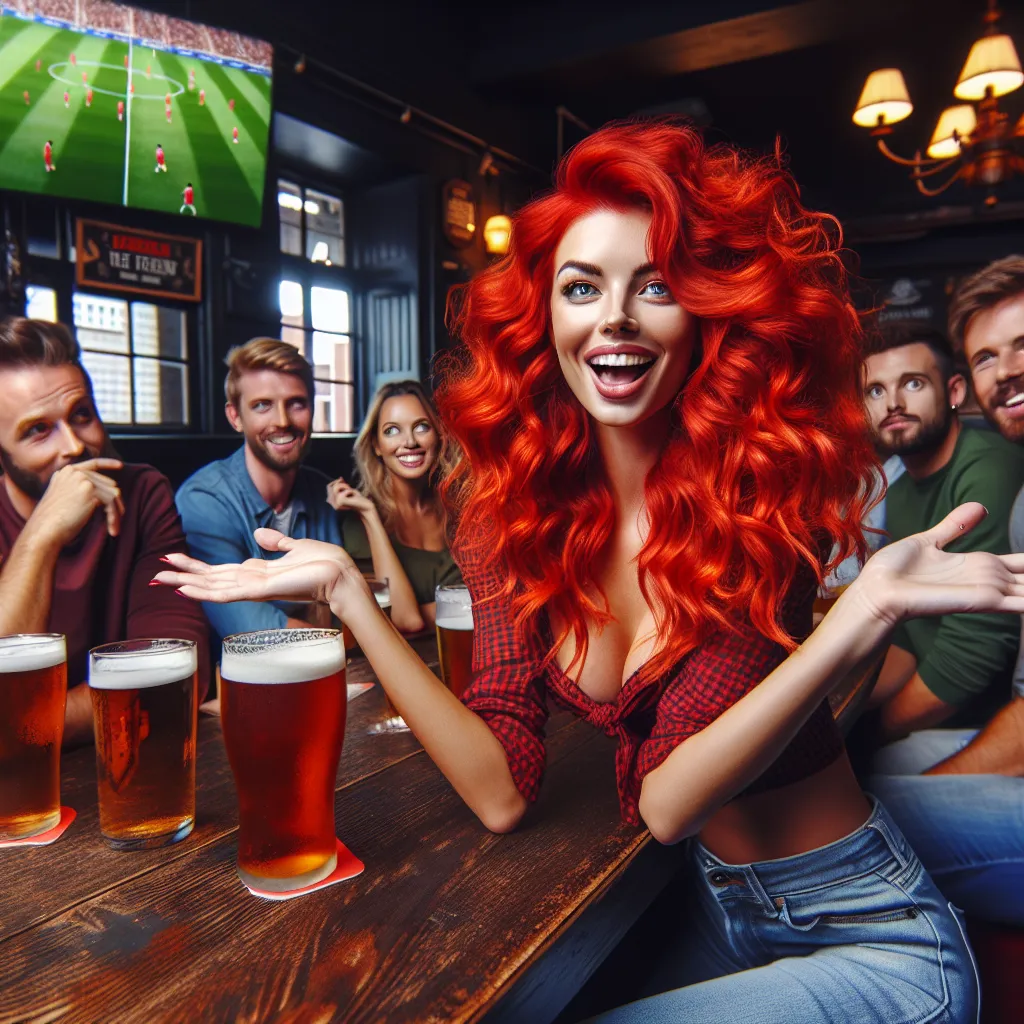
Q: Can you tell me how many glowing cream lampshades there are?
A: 3